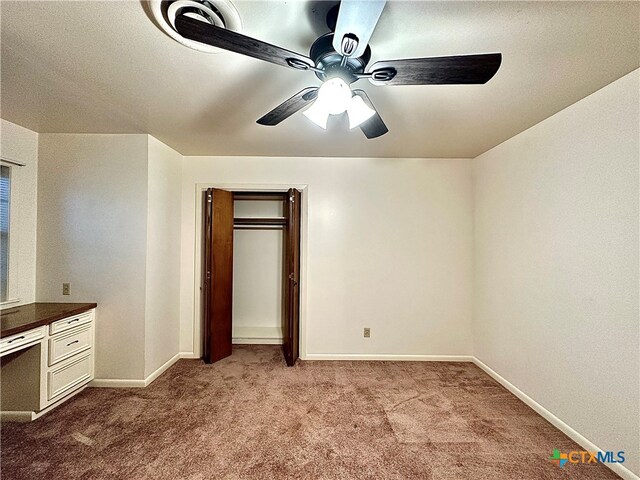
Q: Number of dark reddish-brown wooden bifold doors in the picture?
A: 2